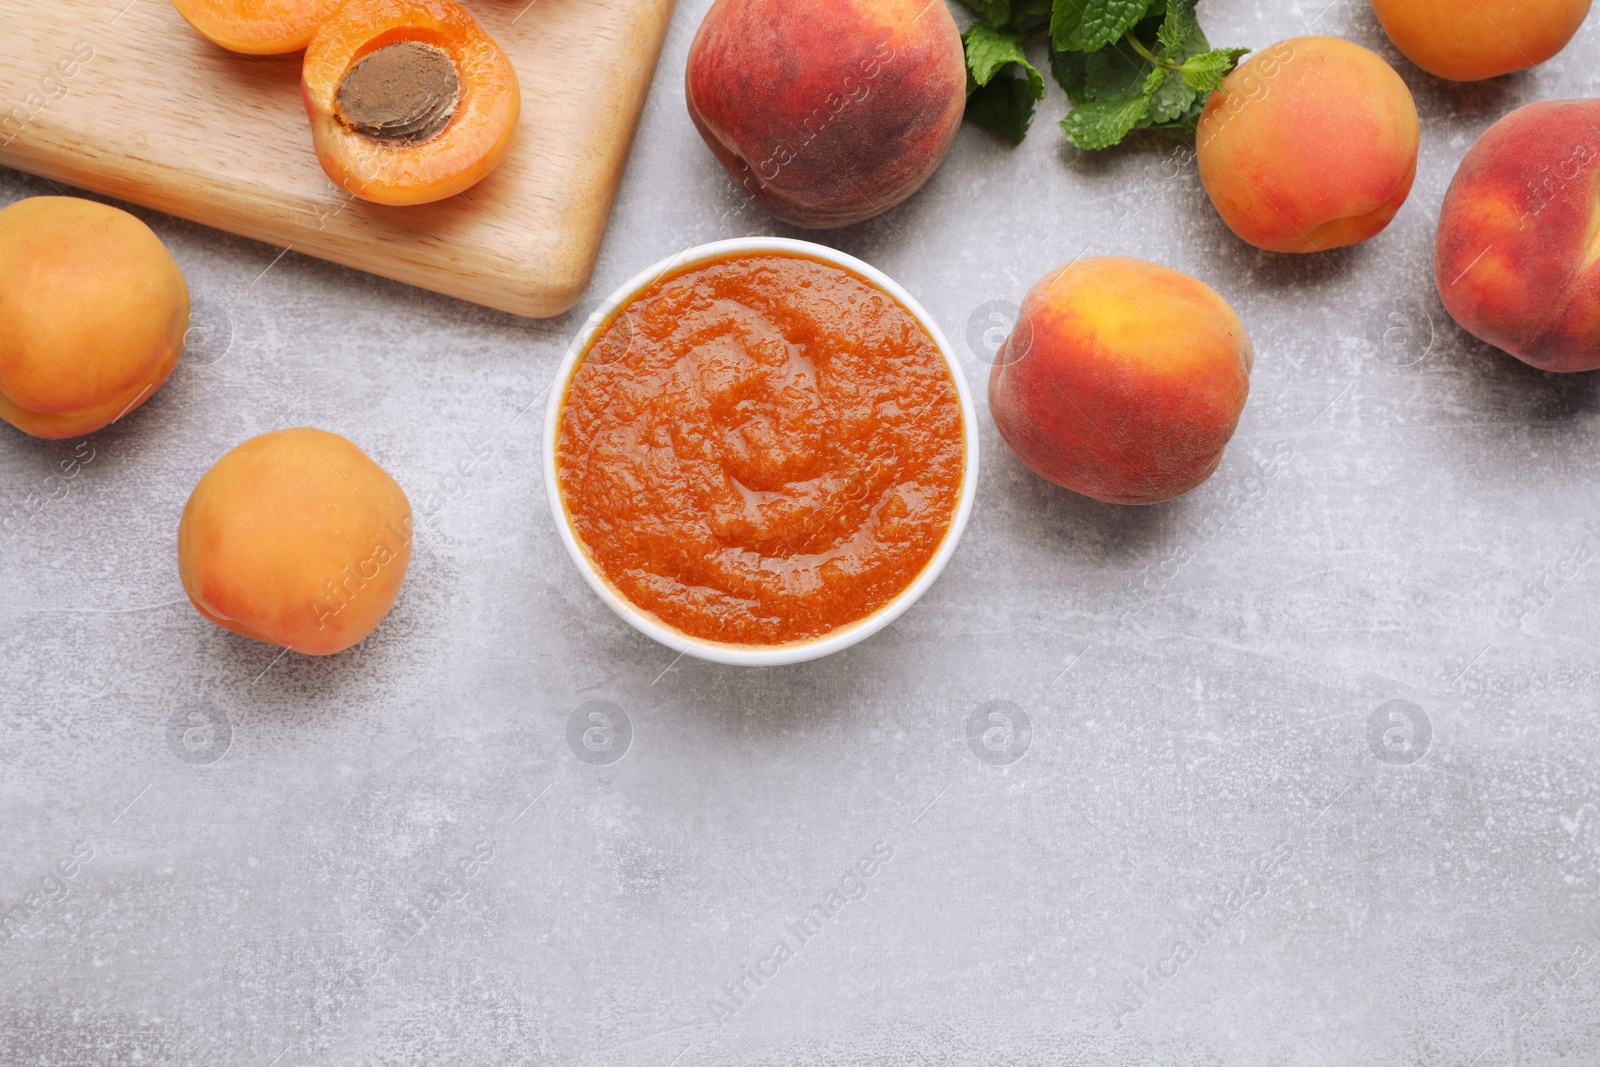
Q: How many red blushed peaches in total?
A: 3